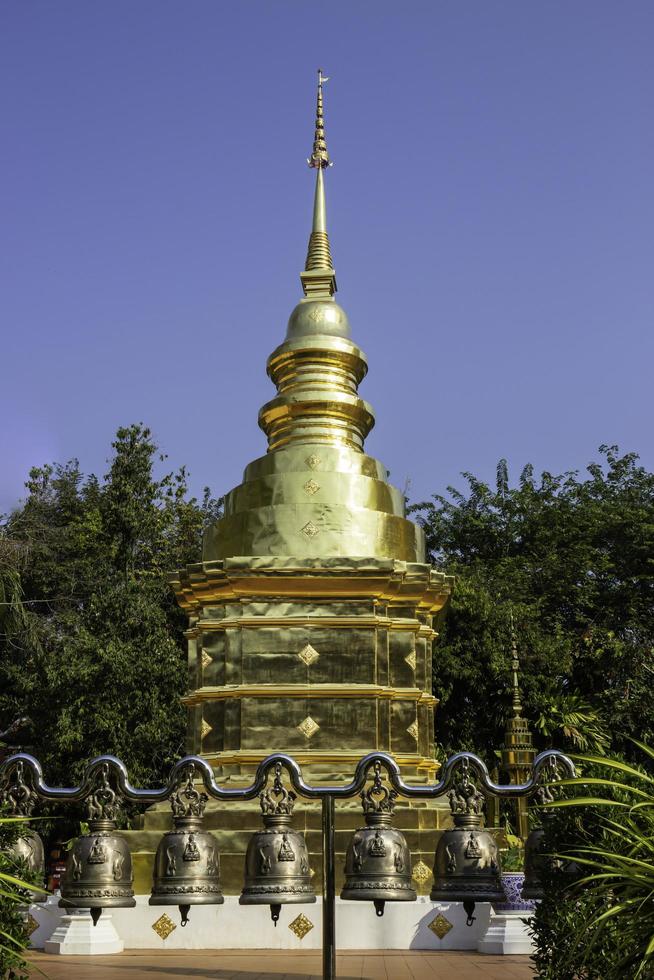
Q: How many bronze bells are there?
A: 7